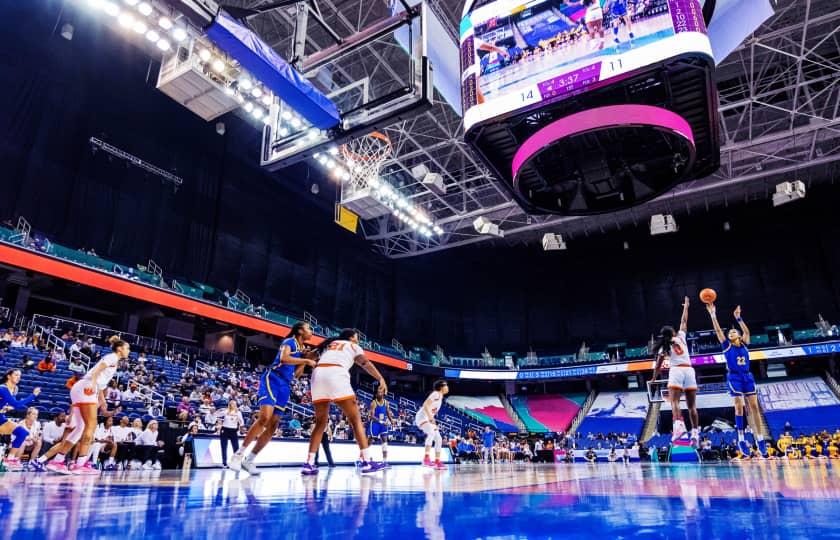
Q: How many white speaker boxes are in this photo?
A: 5